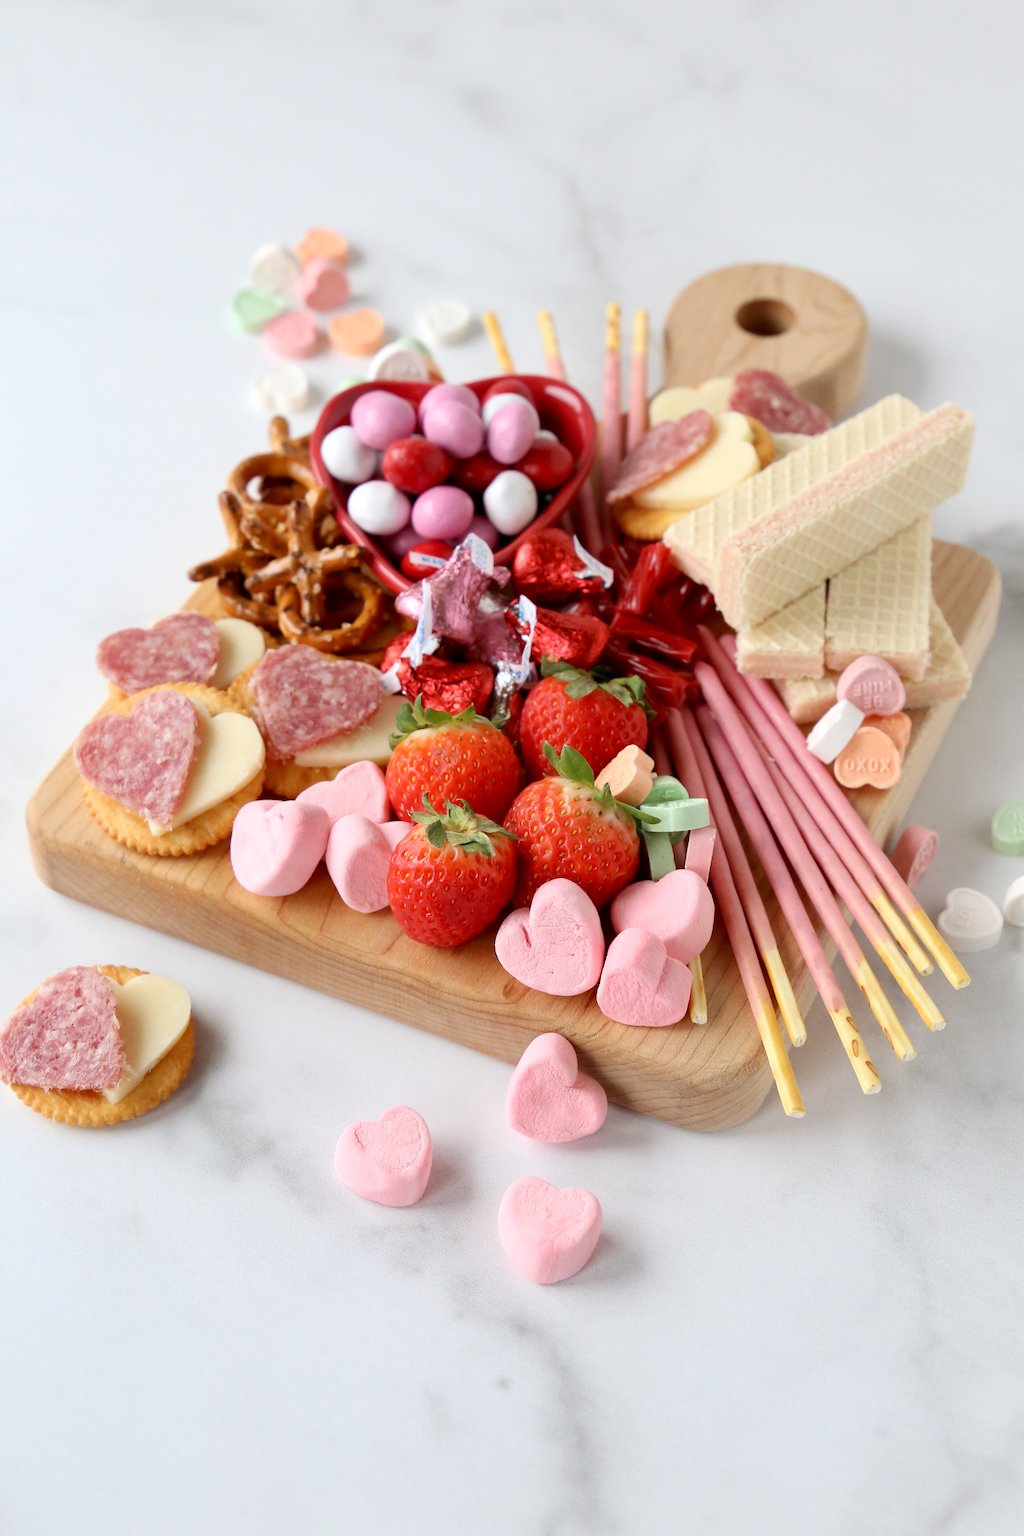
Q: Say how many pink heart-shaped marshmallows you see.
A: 9